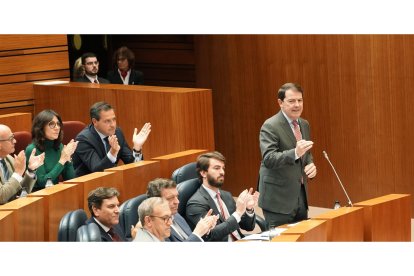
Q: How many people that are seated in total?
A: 9